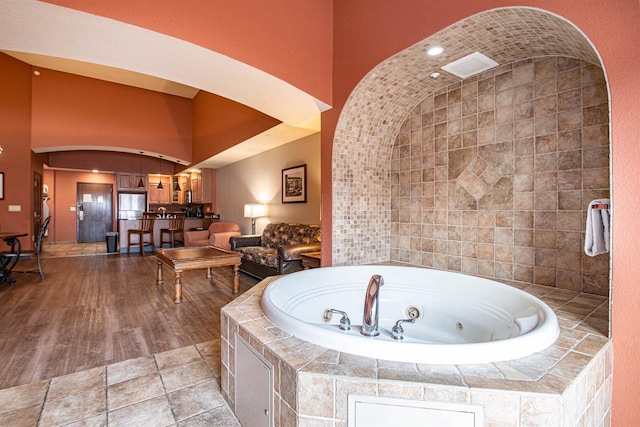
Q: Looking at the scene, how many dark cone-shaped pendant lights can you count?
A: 3